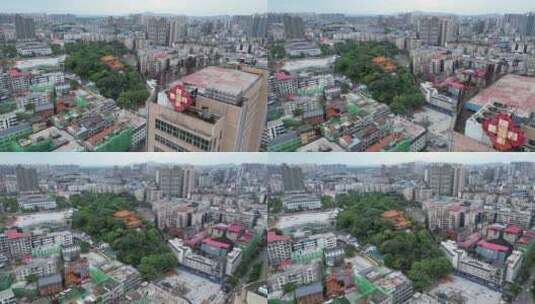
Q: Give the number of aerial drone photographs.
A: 4